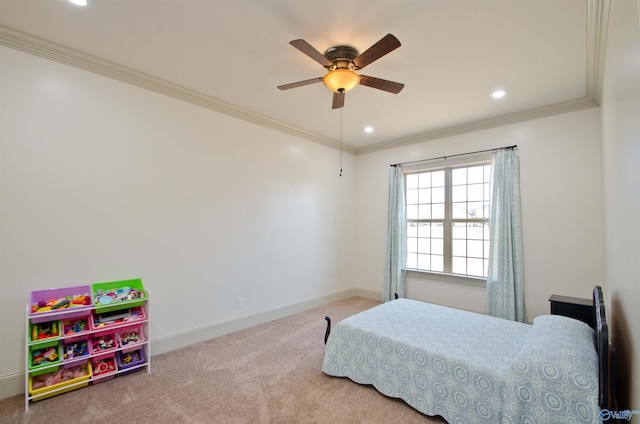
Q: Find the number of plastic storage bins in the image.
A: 12